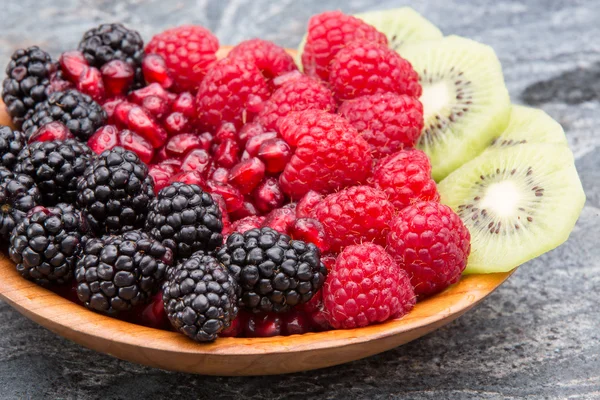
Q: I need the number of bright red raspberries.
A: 12